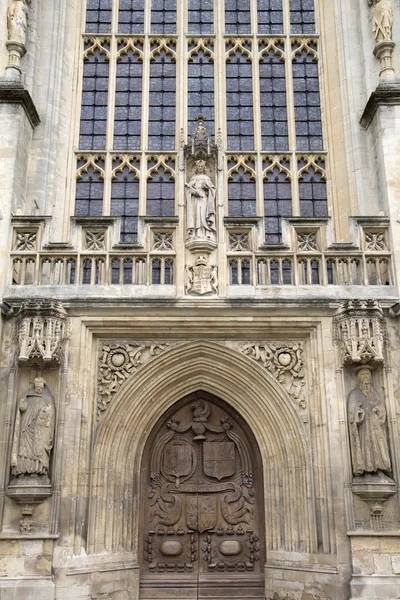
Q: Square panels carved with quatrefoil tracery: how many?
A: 6